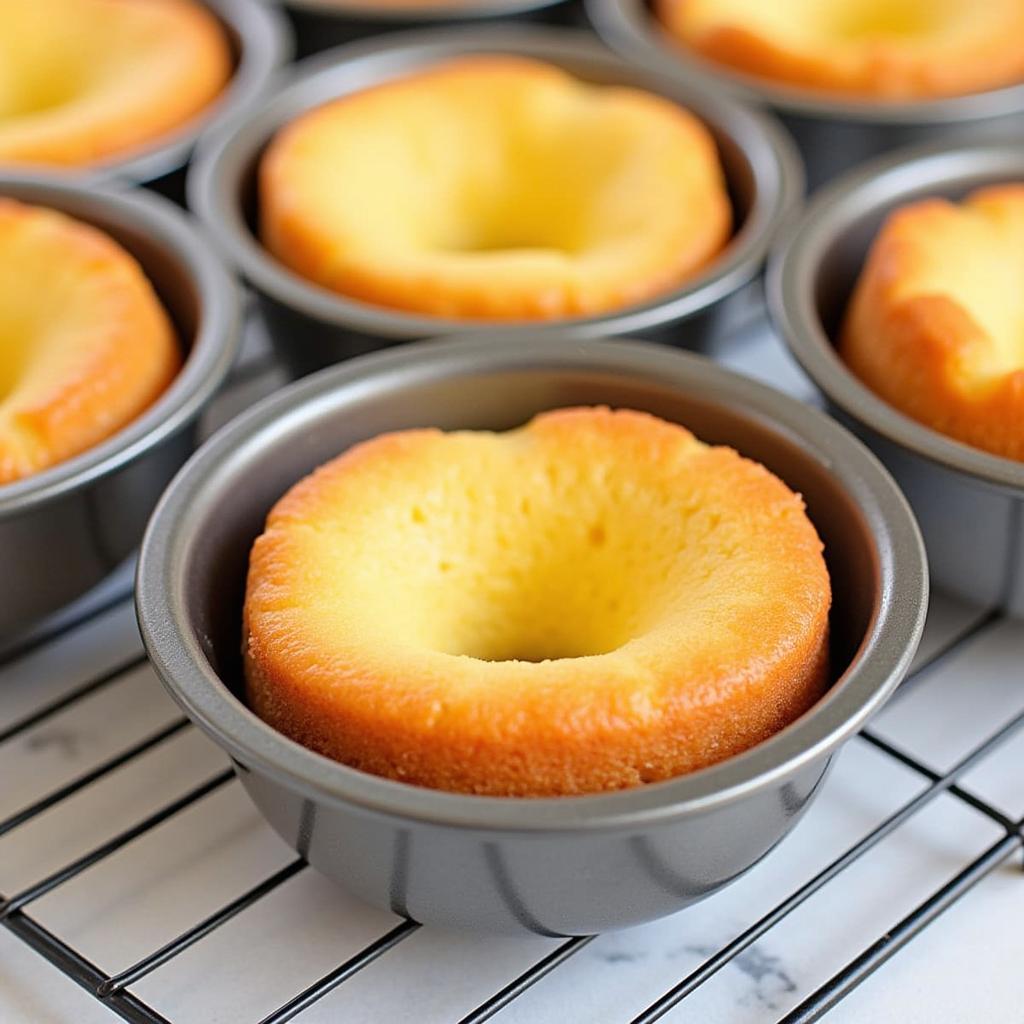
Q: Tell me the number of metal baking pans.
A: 7